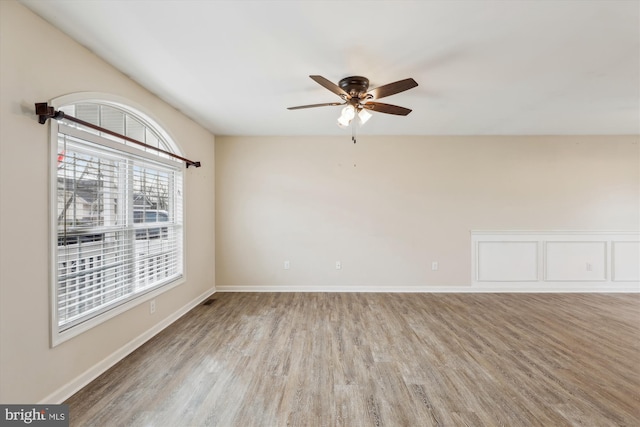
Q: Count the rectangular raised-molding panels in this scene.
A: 3